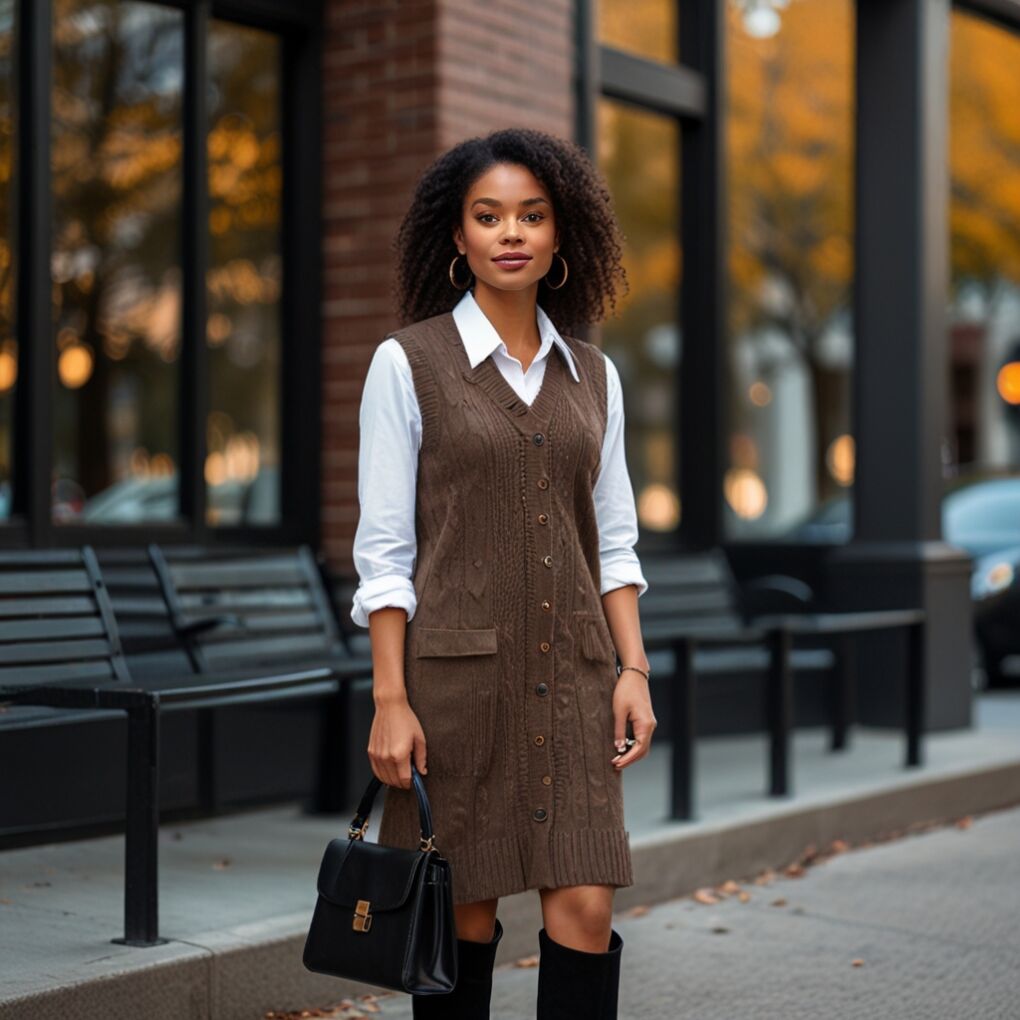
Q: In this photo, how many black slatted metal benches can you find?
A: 3